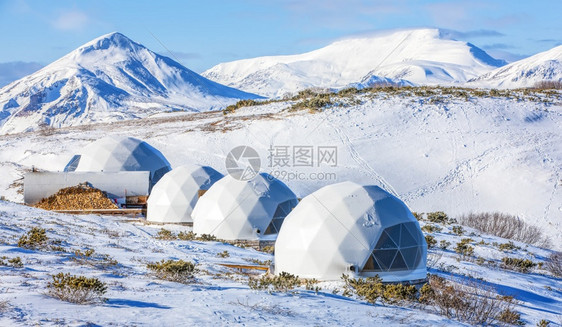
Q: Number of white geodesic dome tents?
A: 4